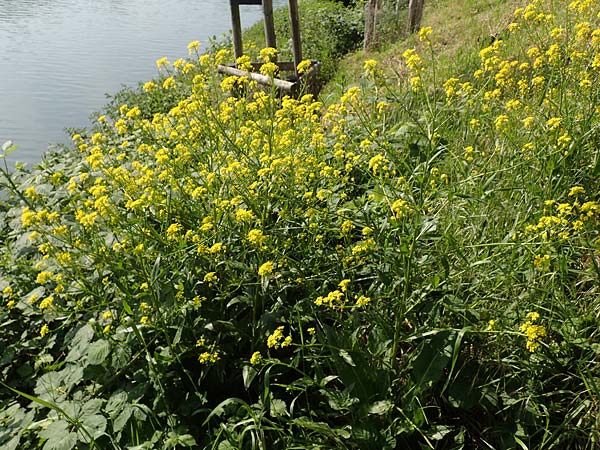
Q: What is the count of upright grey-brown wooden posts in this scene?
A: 5